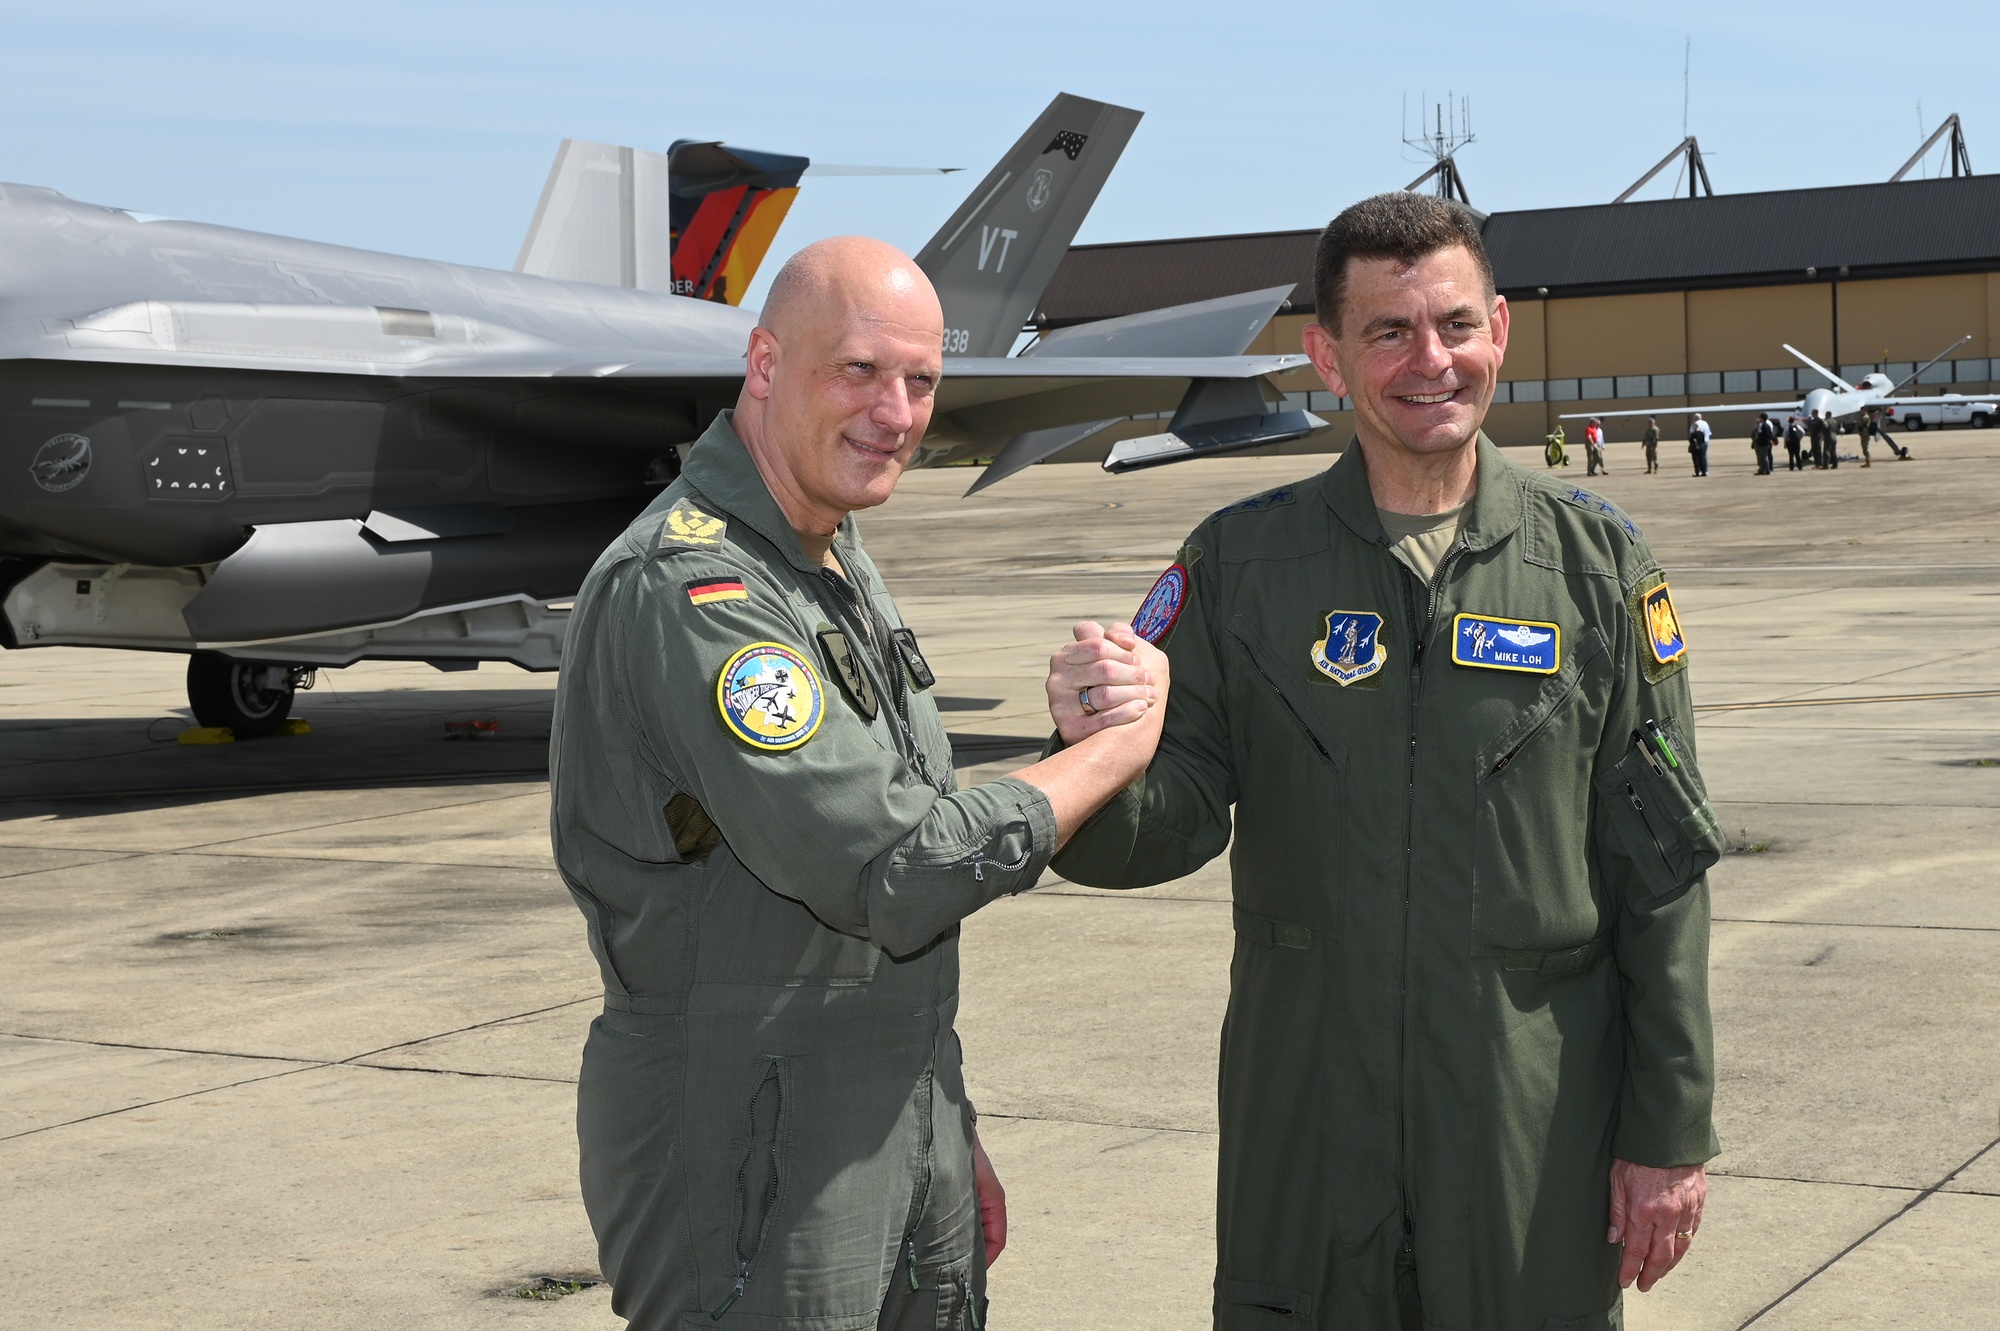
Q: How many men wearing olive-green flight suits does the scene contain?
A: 2